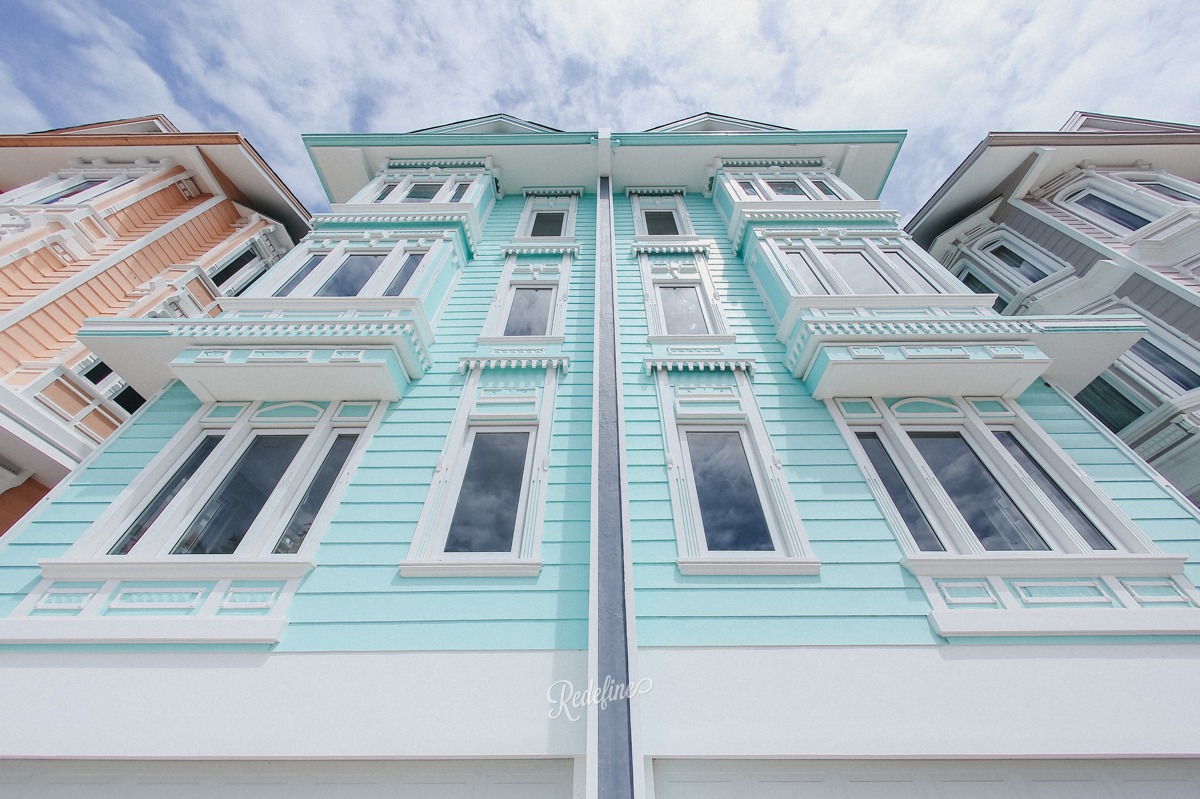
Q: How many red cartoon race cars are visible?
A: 0